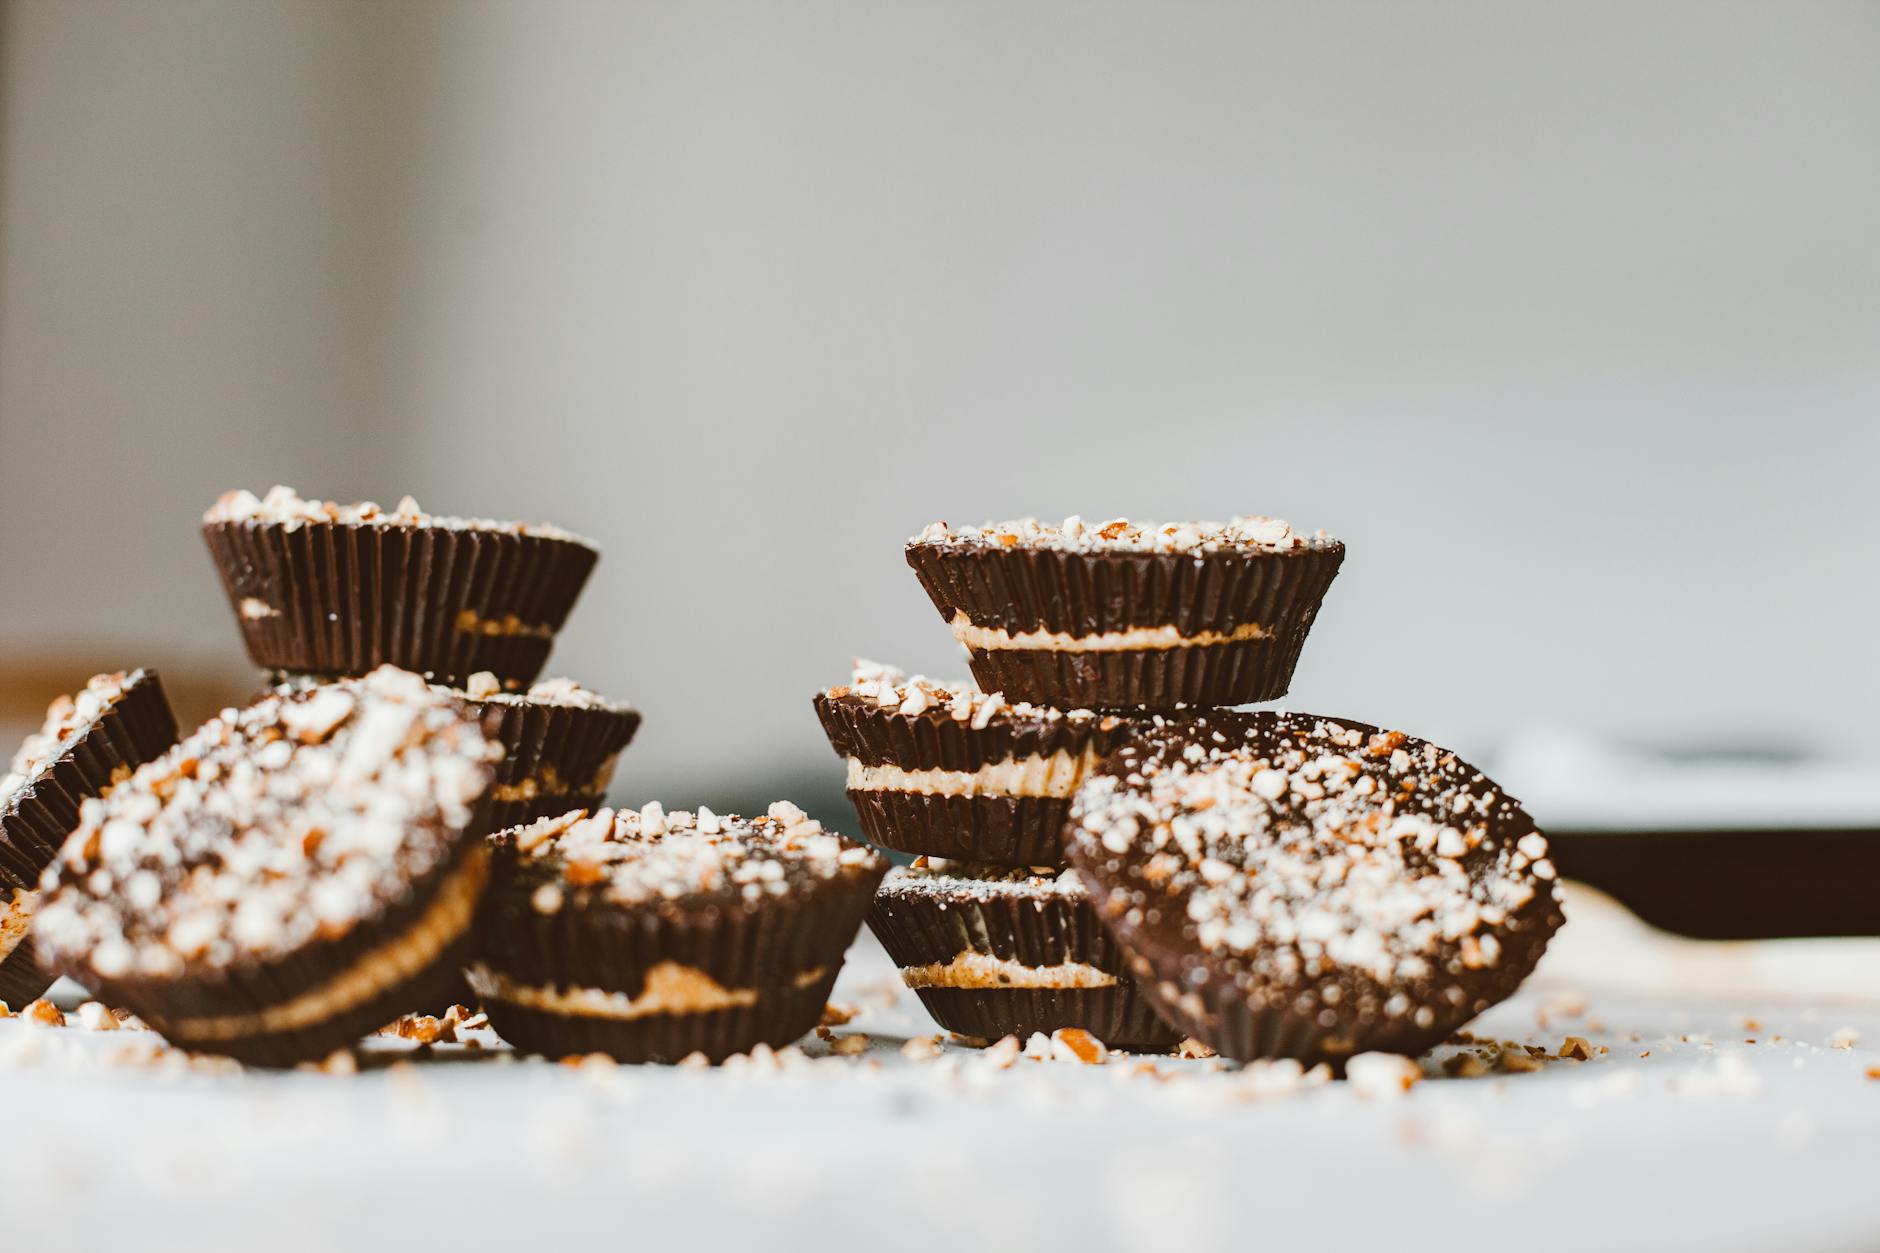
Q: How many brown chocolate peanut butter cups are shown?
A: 9